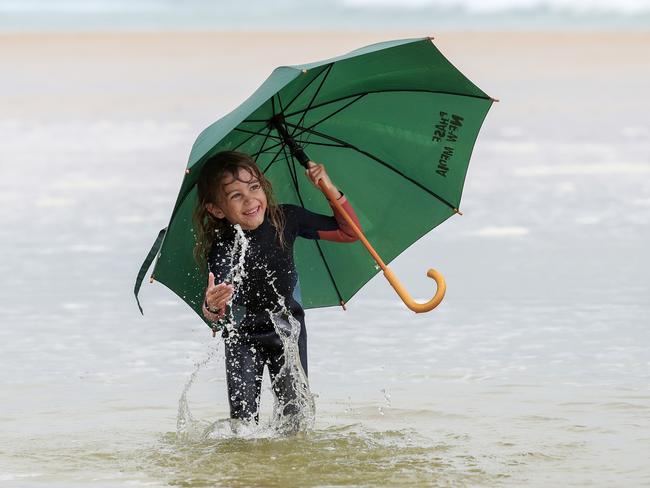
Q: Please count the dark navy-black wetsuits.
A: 1